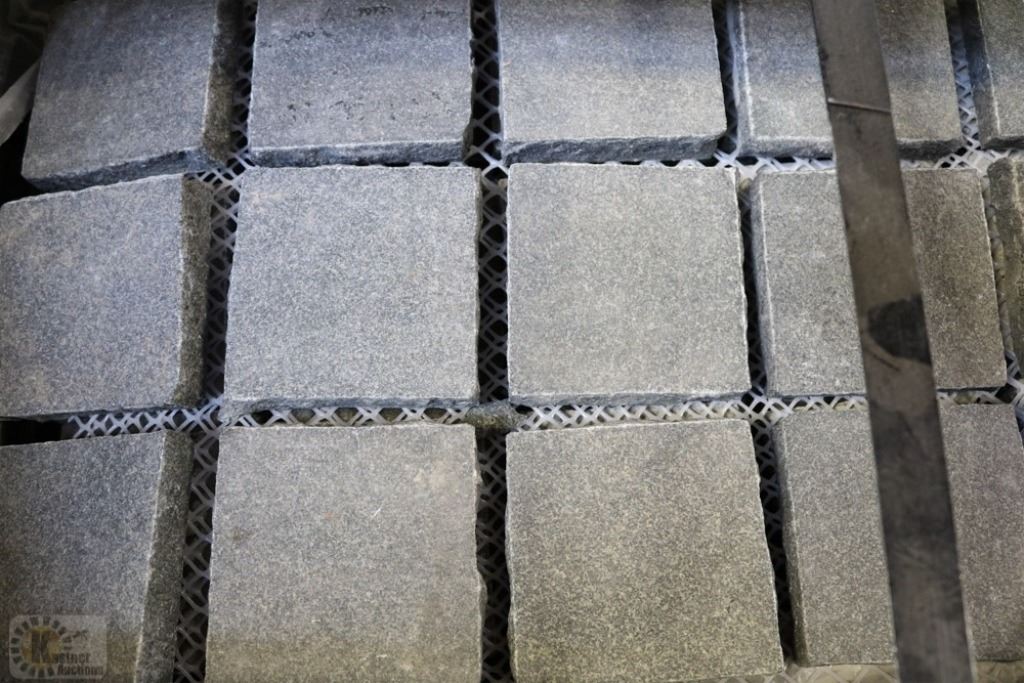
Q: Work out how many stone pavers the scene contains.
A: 14